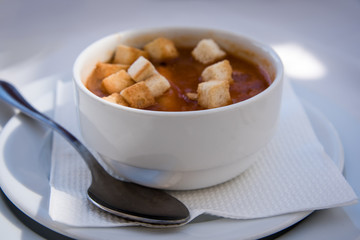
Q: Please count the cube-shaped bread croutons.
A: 11